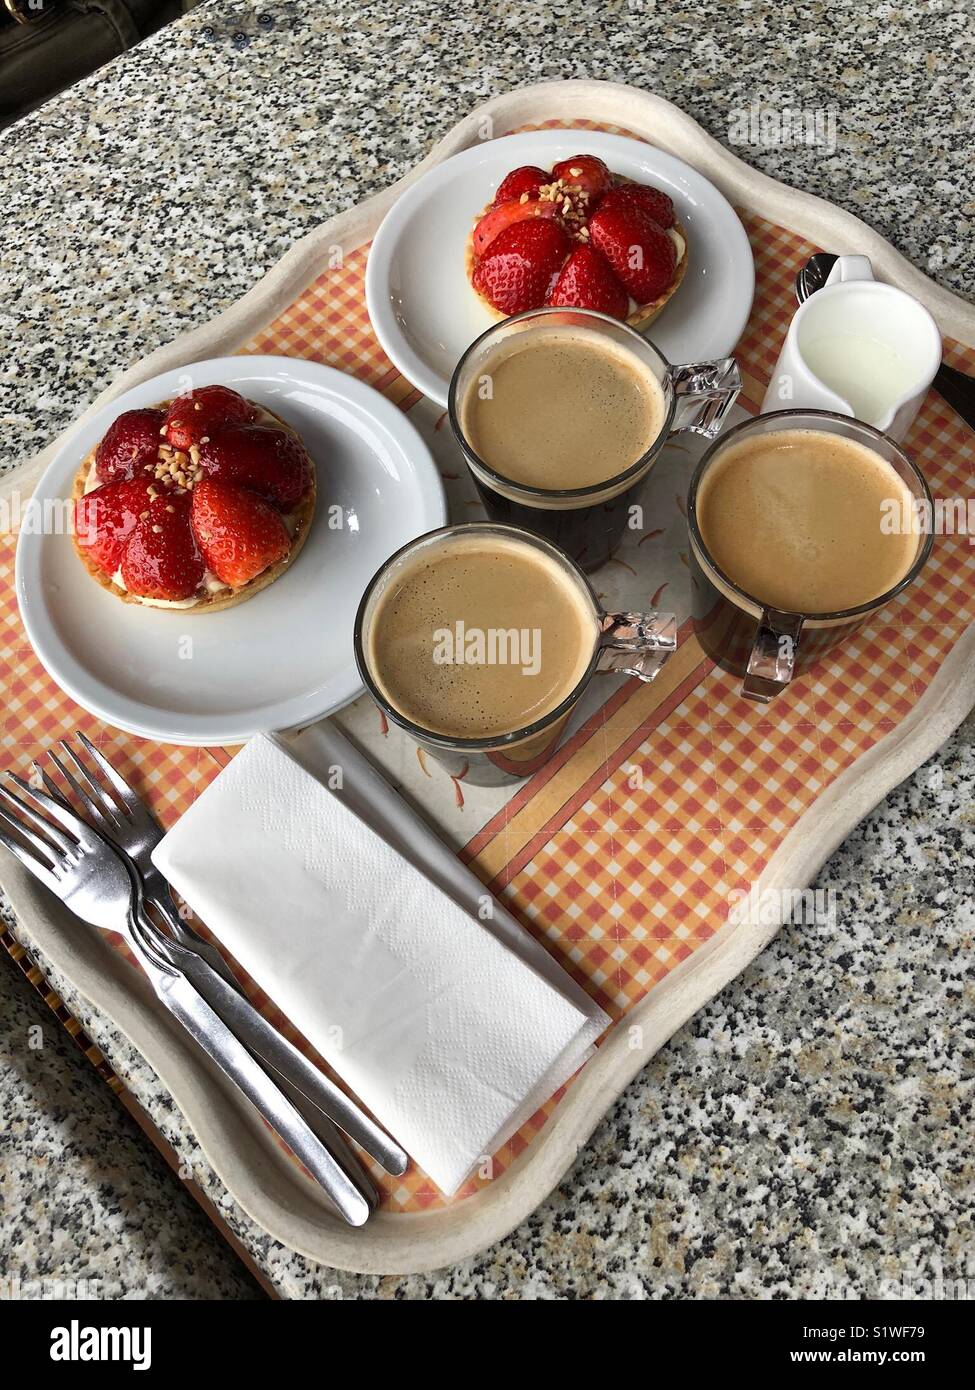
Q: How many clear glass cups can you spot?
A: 3